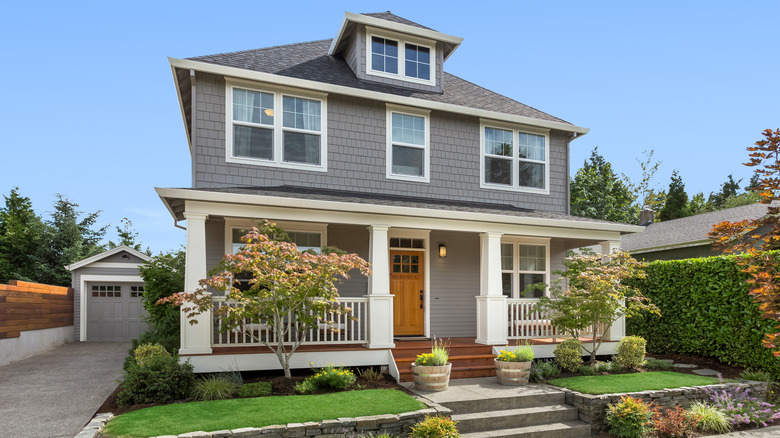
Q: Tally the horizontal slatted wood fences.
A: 1